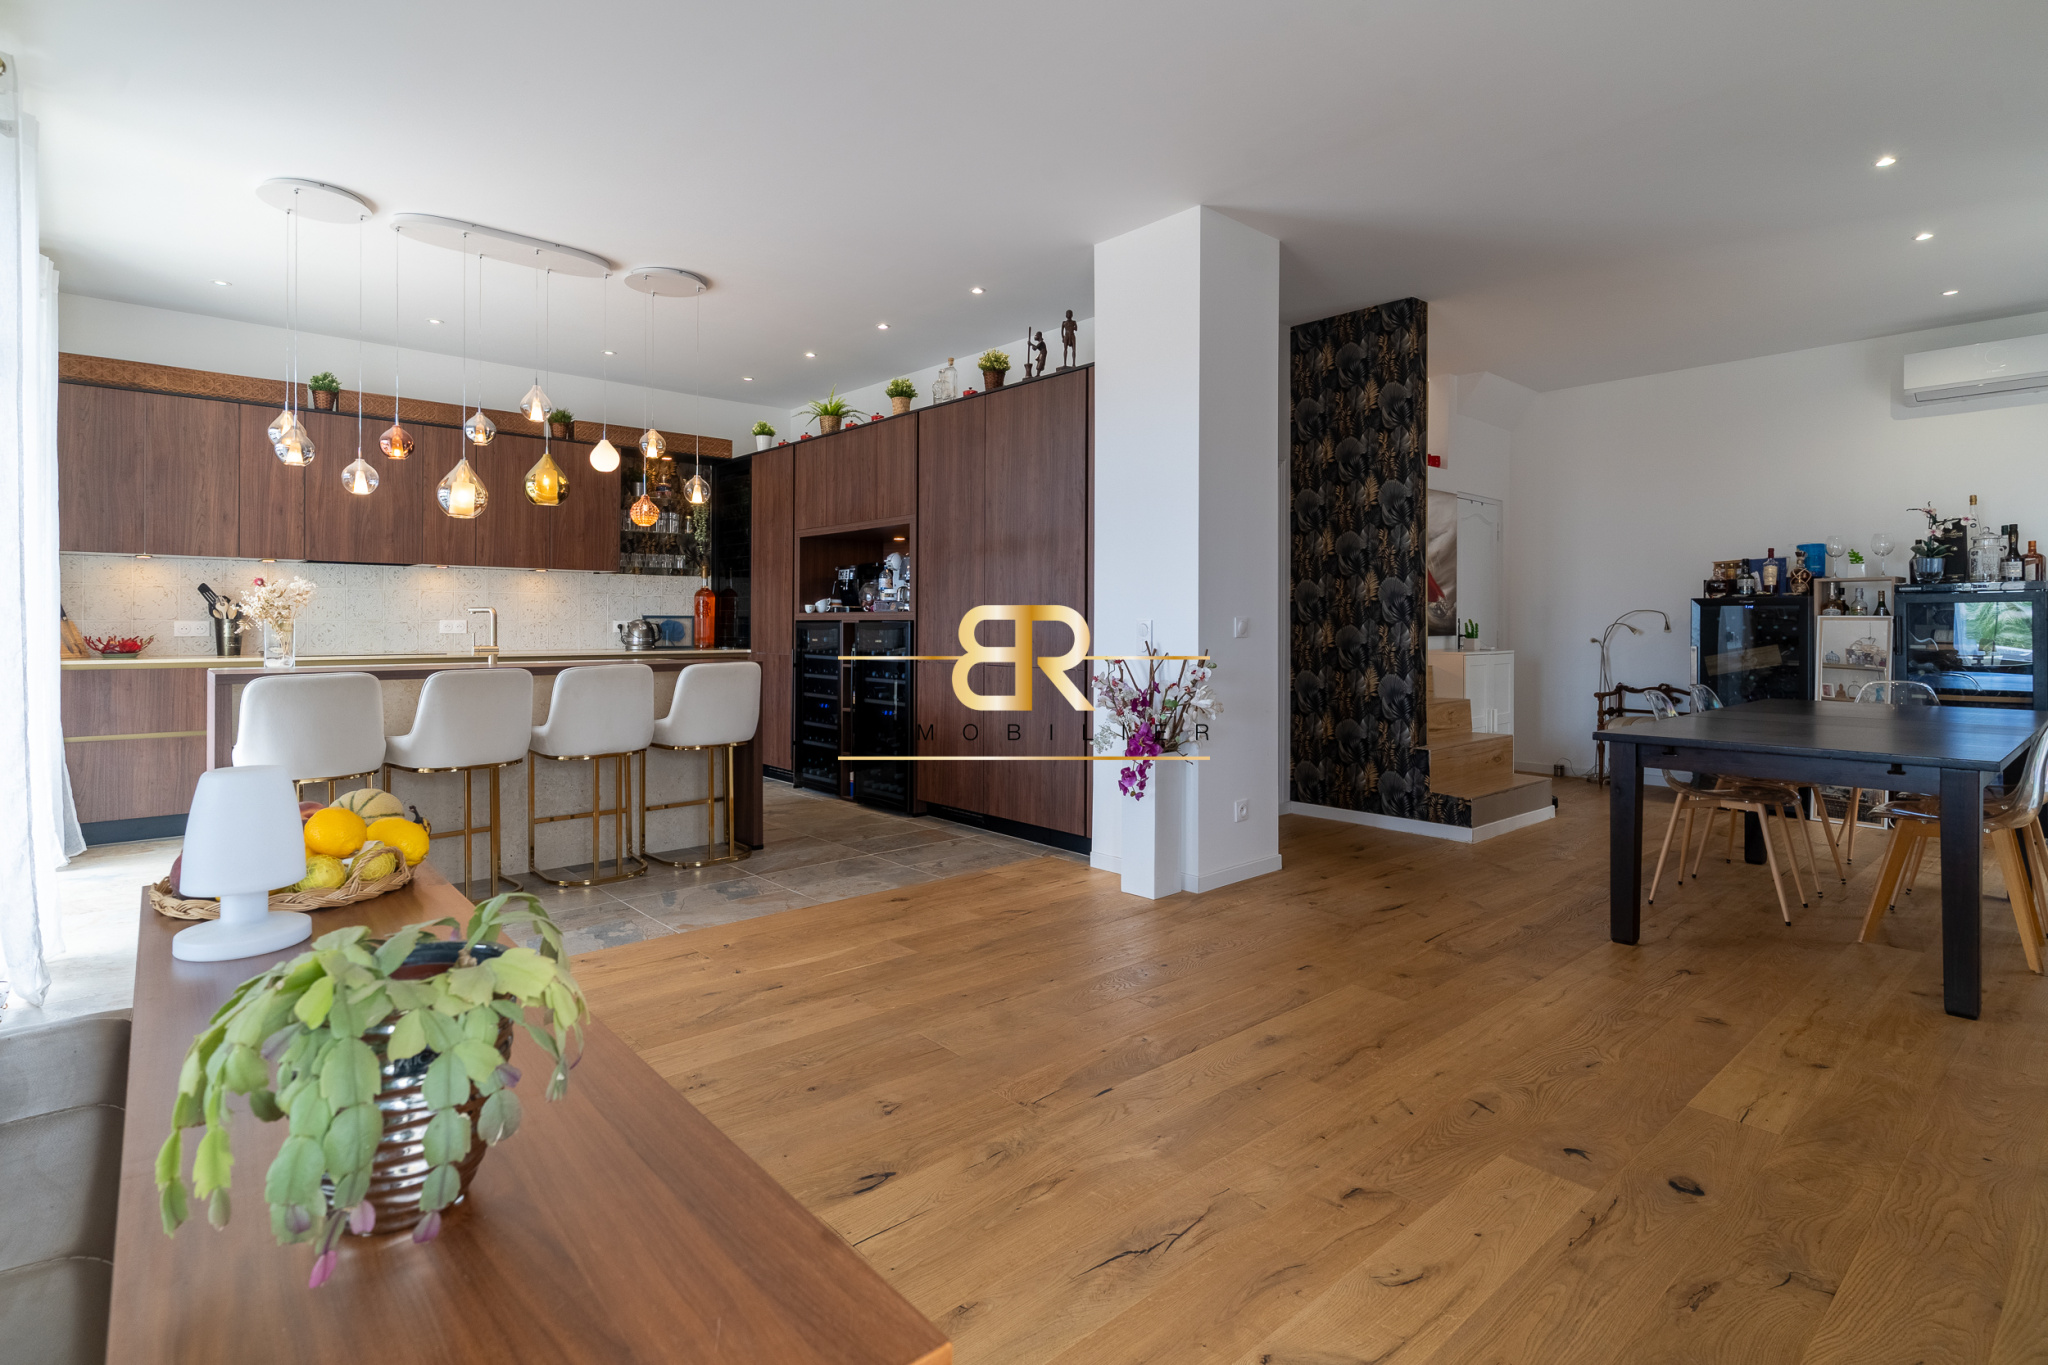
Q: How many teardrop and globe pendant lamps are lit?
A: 12